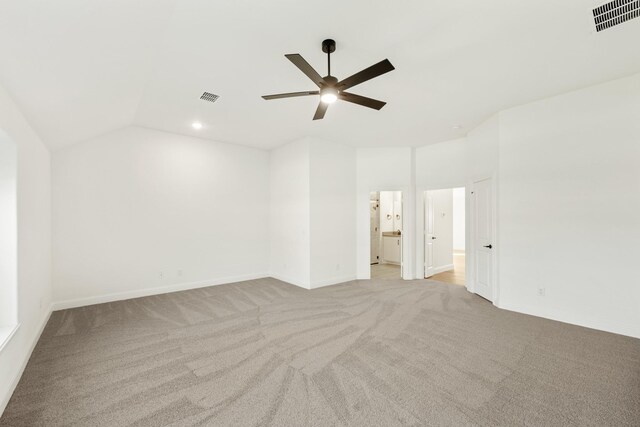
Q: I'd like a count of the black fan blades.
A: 5